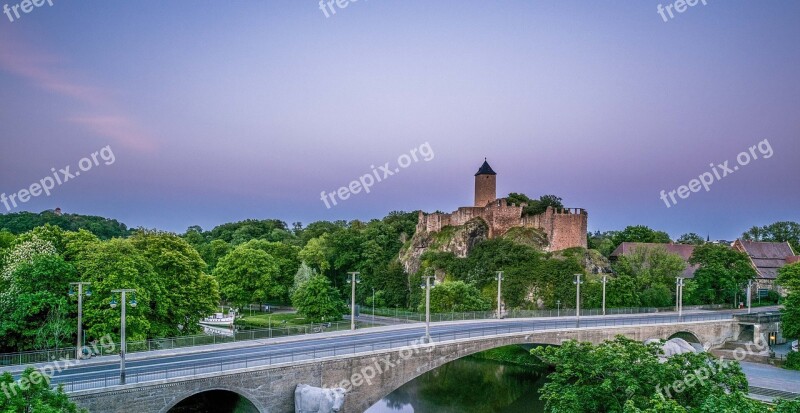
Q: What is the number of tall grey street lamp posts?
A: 10